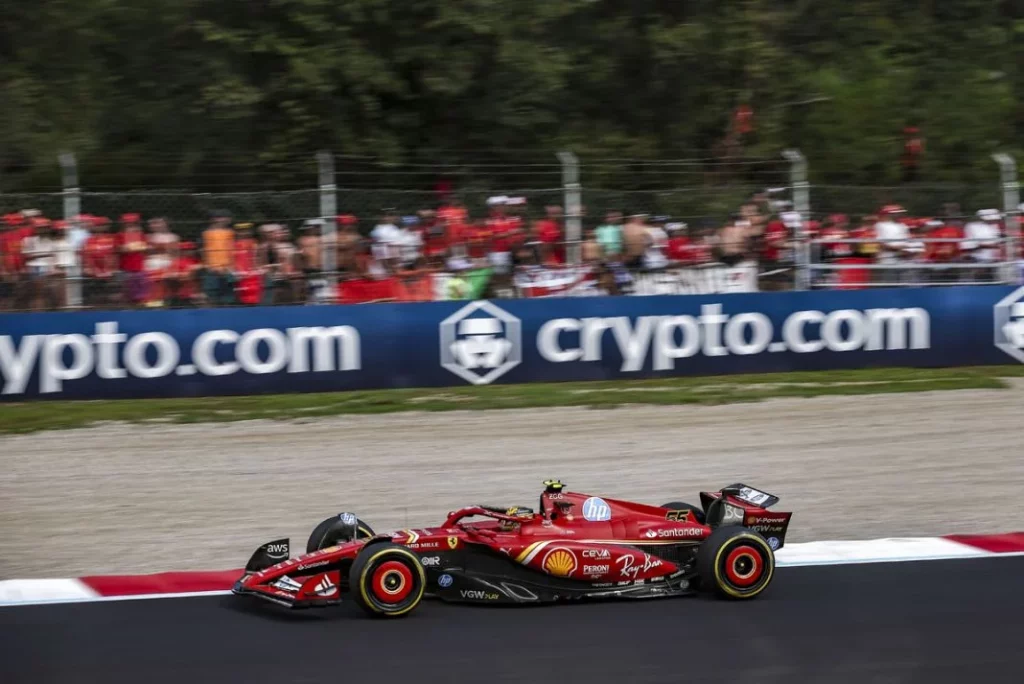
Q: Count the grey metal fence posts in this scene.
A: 5